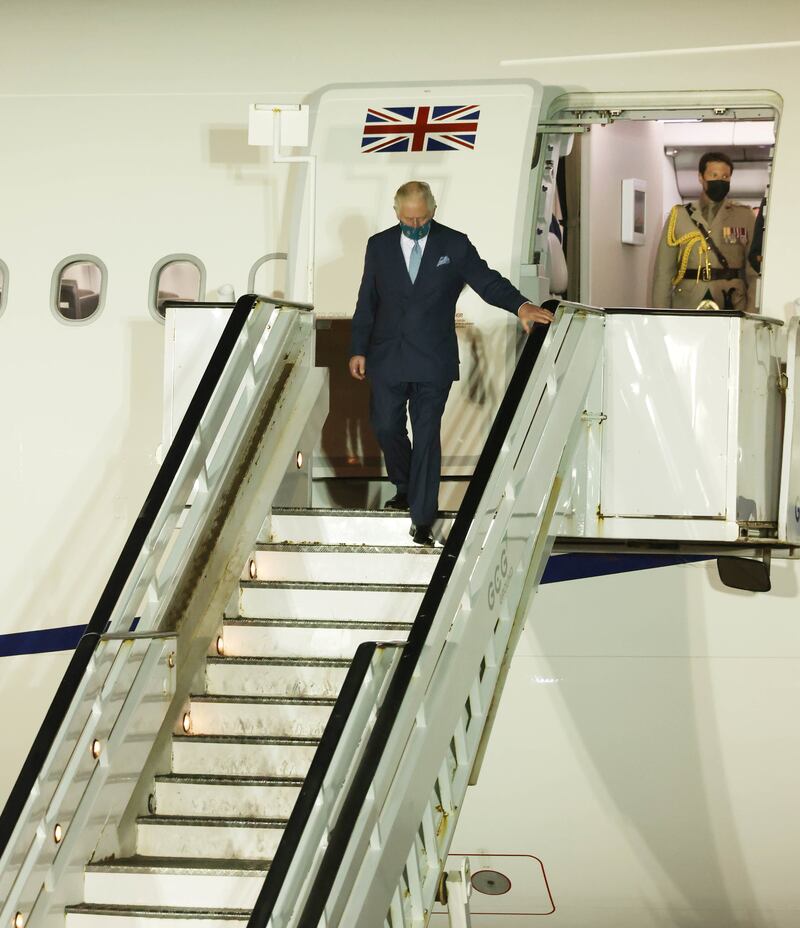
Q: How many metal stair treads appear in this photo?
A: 11